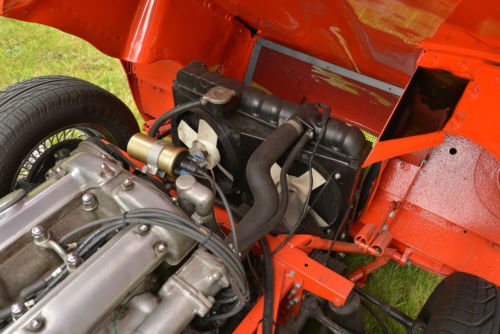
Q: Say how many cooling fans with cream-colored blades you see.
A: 2